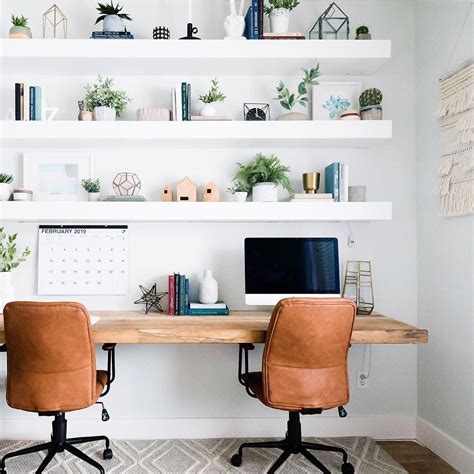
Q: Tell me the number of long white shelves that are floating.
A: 3